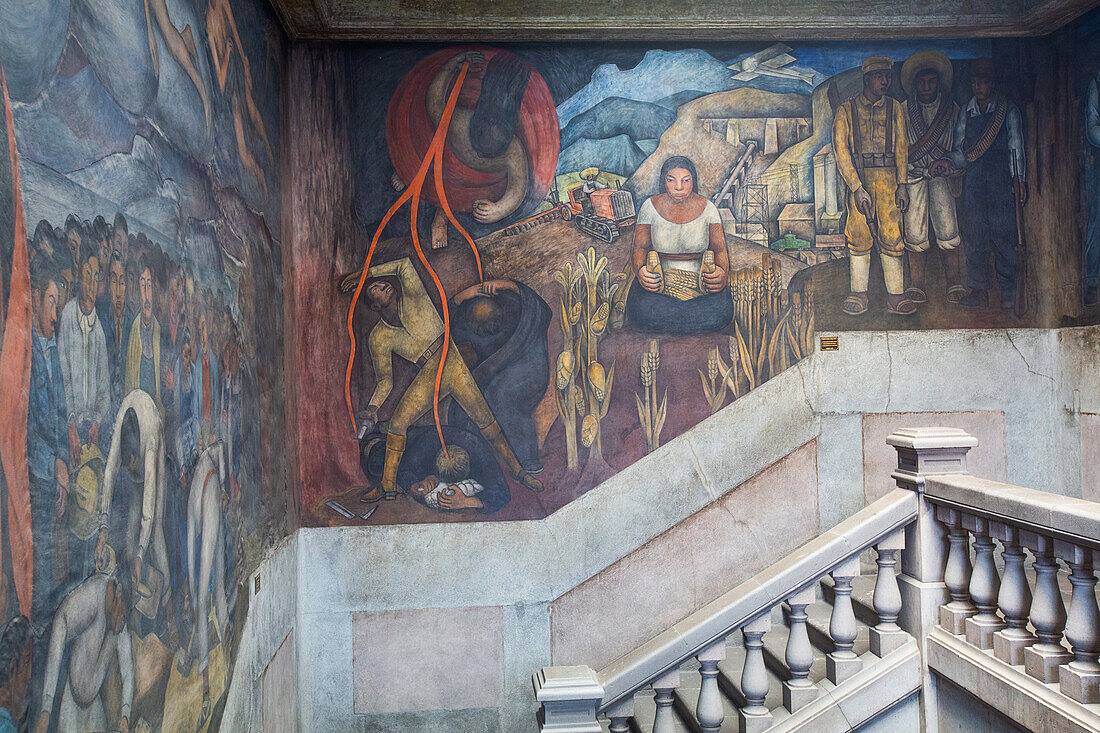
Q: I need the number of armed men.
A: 3